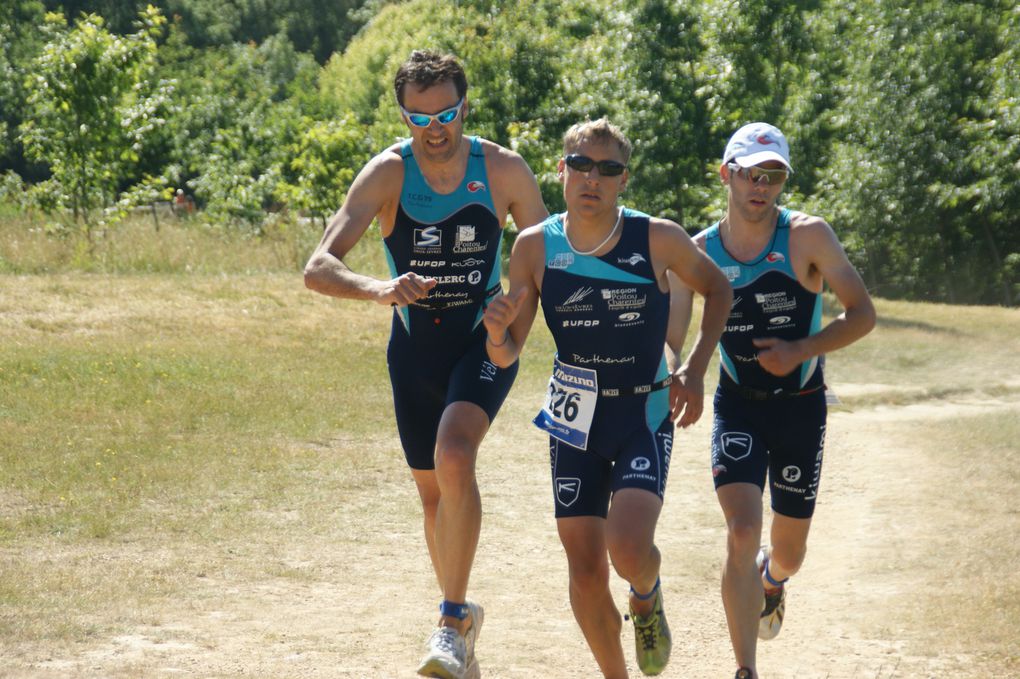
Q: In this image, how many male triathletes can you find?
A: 3